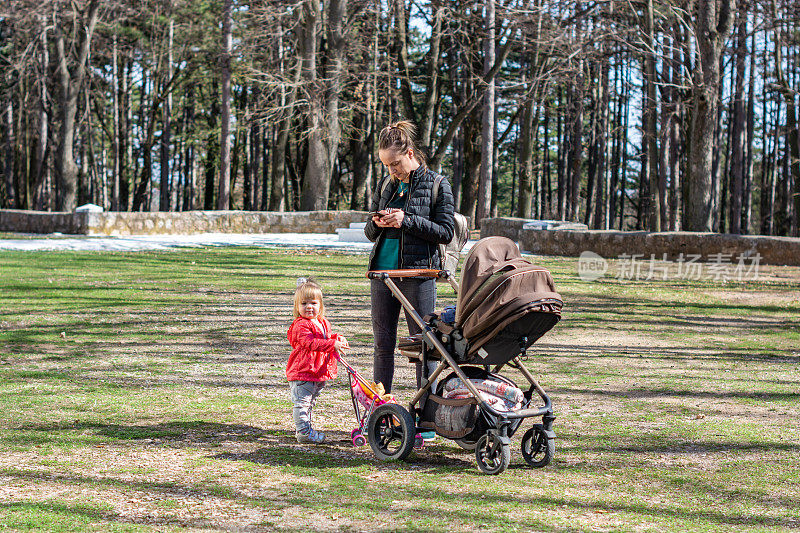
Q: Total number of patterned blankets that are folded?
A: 1